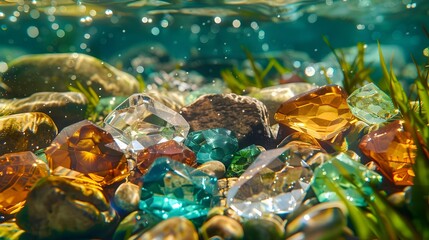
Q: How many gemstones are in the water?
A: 12